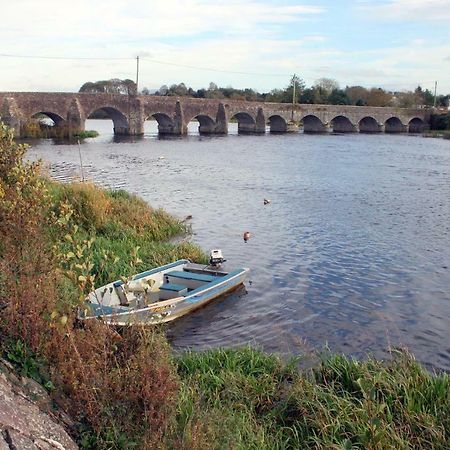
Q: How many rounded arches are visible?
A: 11